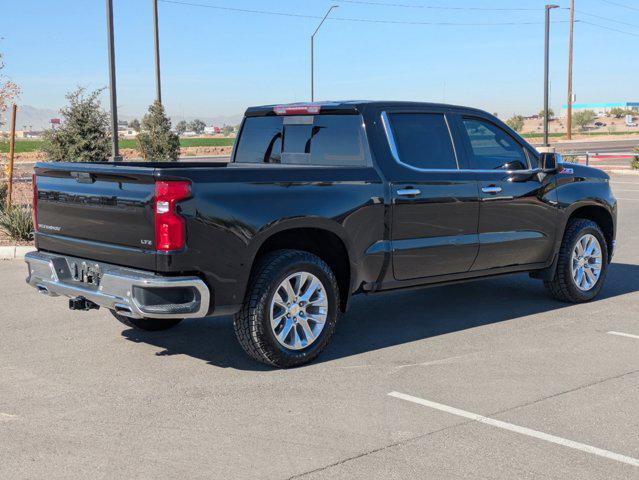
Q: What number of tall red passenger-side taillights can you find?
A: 1